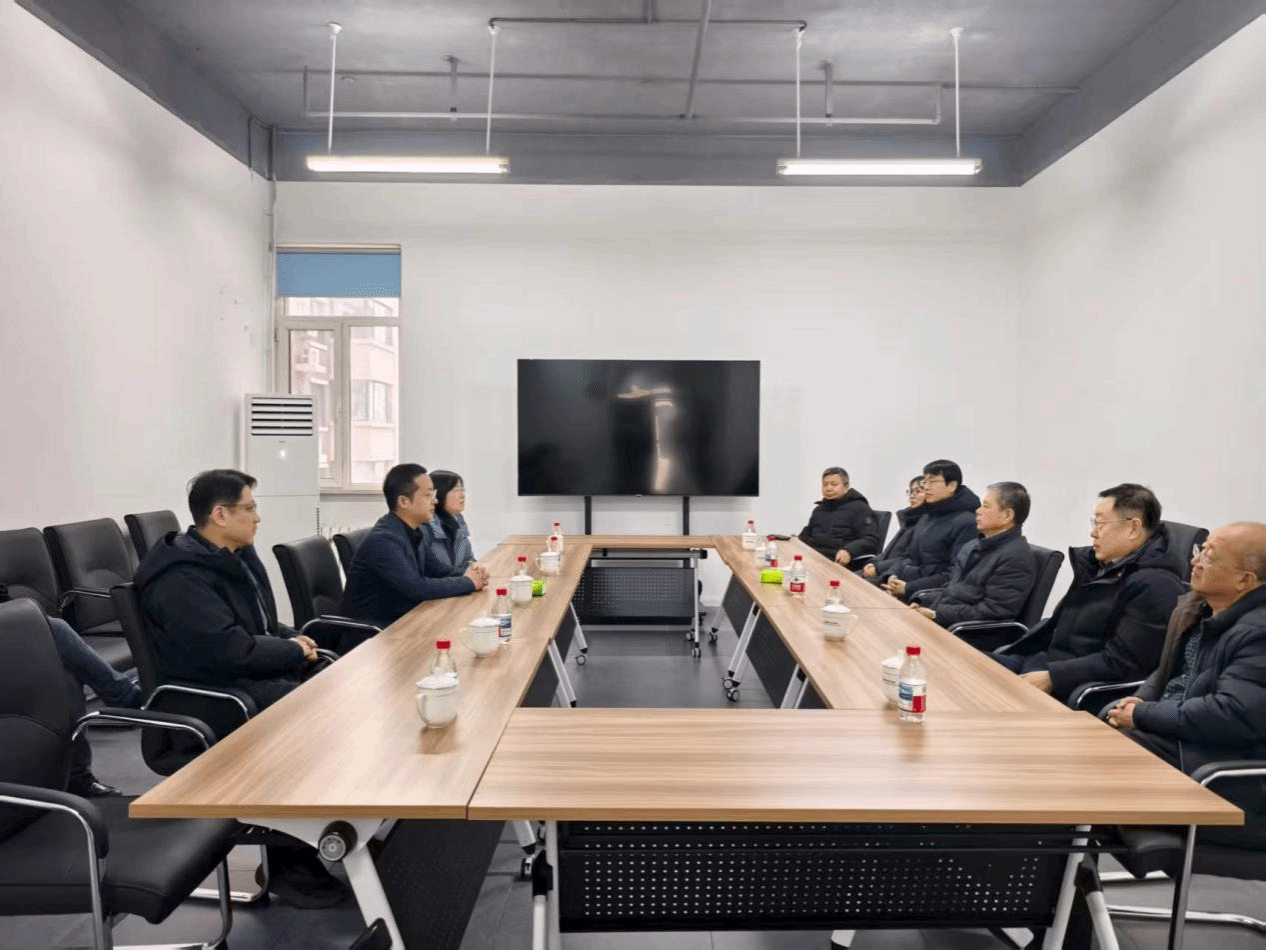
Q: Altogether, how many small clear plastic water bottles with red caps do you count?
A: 10